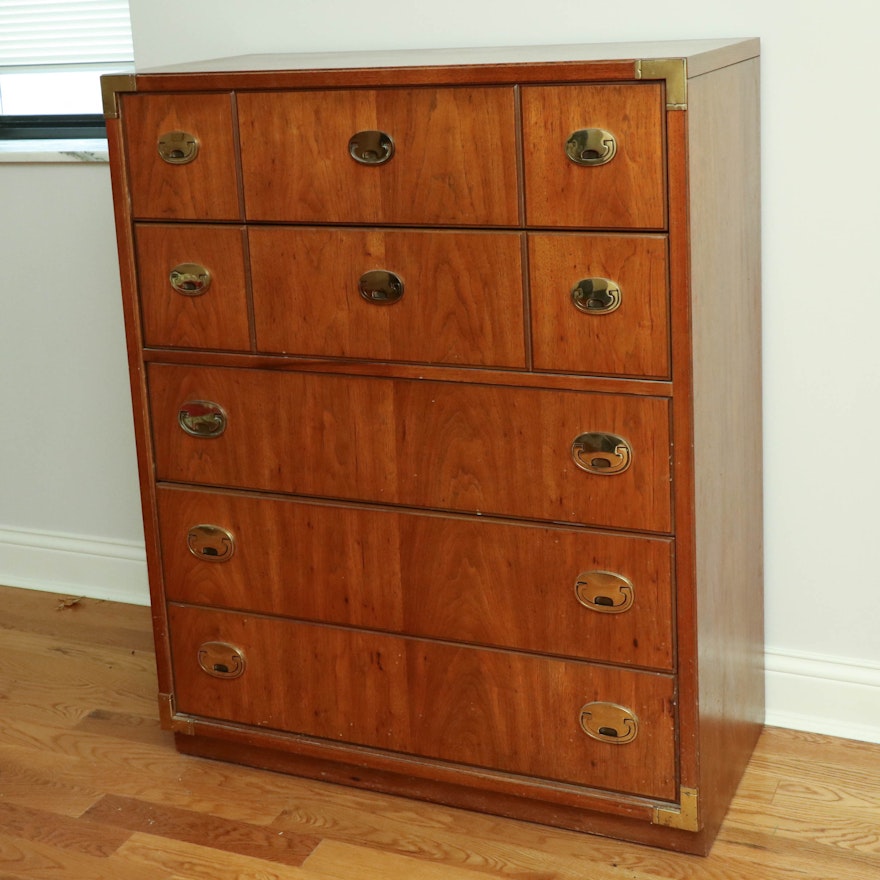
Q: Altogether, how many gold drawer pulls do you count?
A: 12